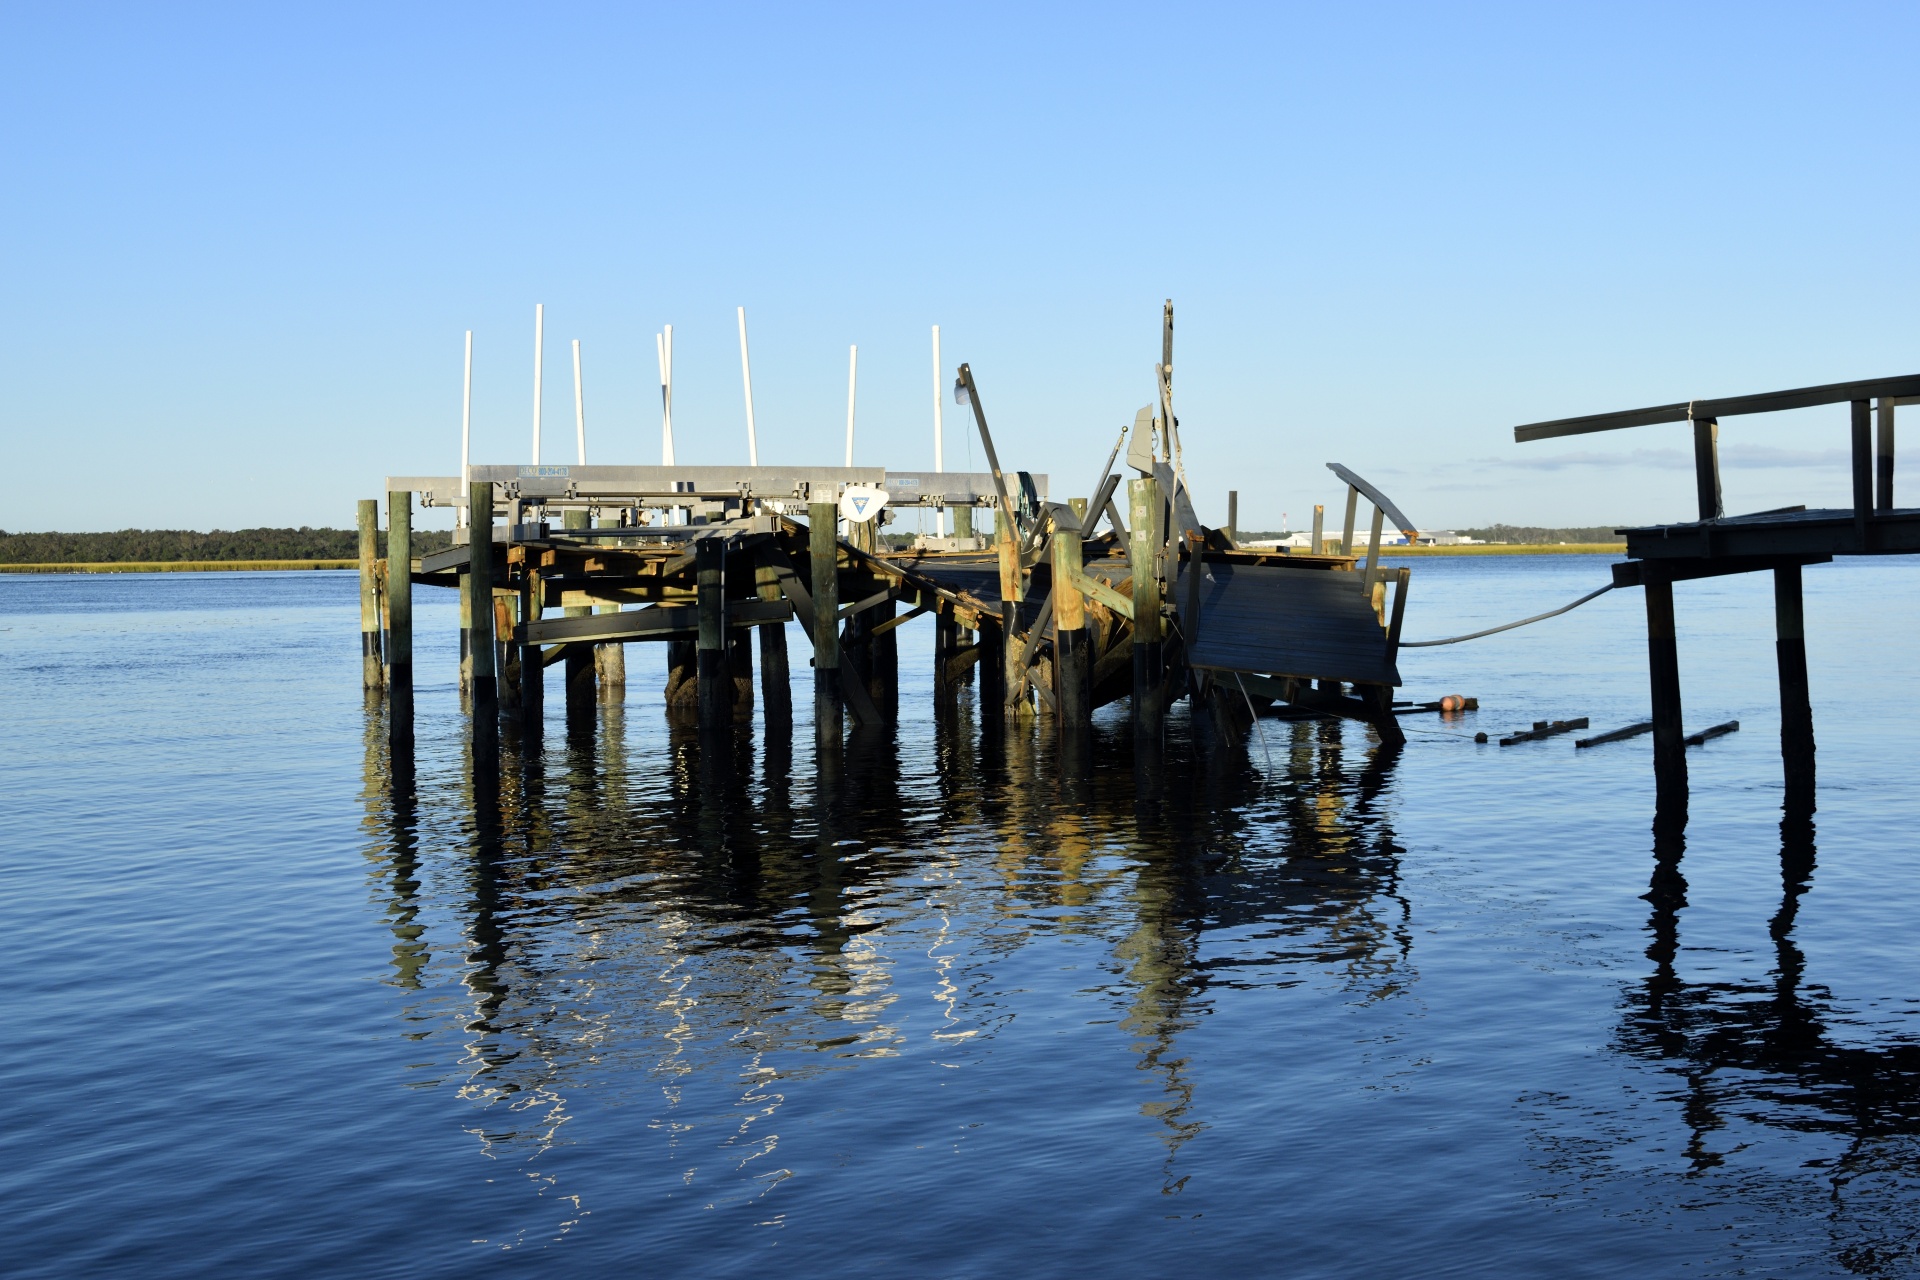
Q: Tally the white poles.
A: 8